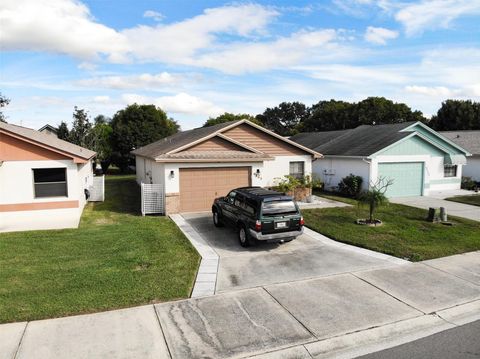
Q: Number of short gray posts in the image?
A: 2